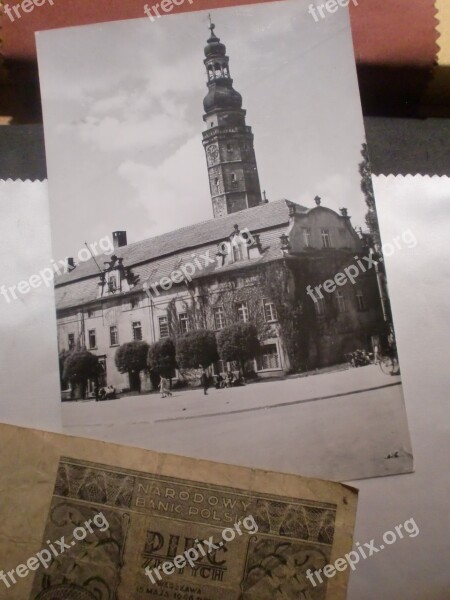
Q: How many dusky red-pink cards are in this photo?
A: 1